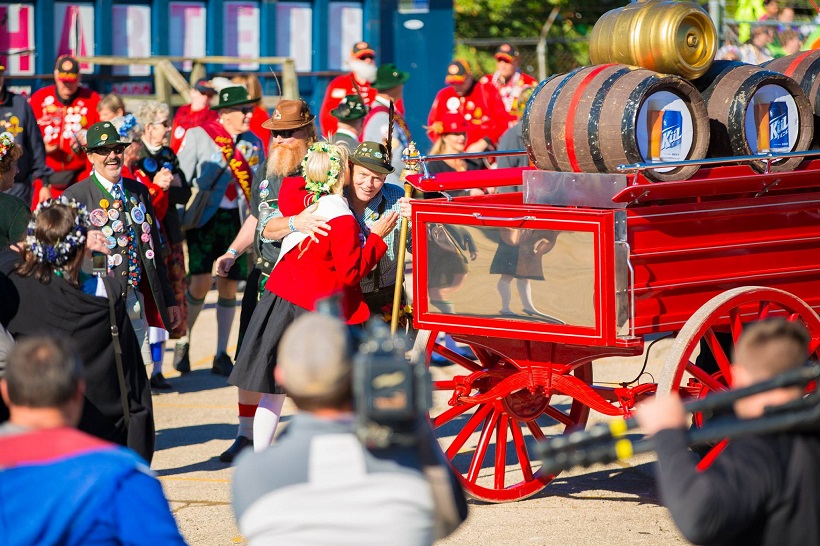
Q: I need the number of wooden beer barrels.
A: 3